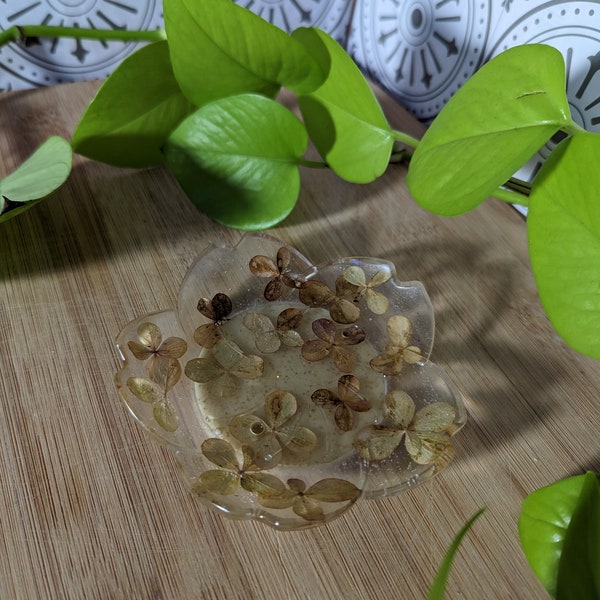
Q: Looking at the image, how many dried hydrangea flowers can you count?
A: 15